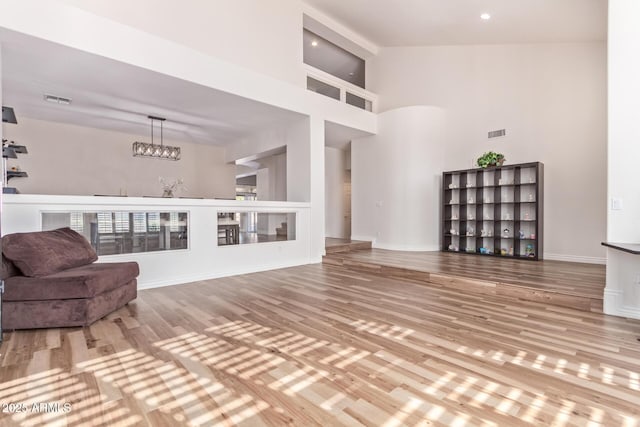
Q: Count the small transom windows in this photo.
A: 2